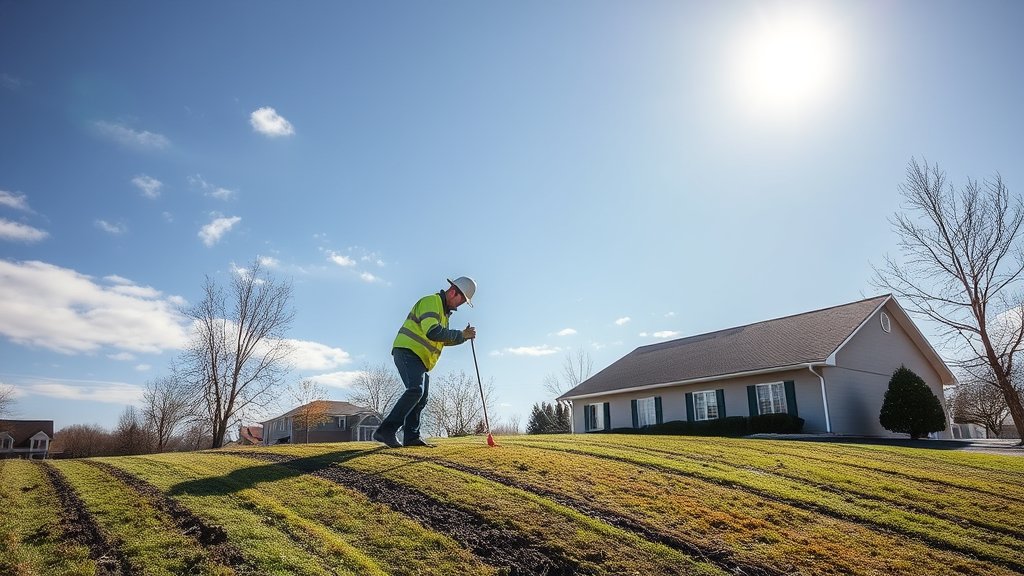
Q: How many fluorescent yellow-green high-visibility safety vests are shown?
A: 1